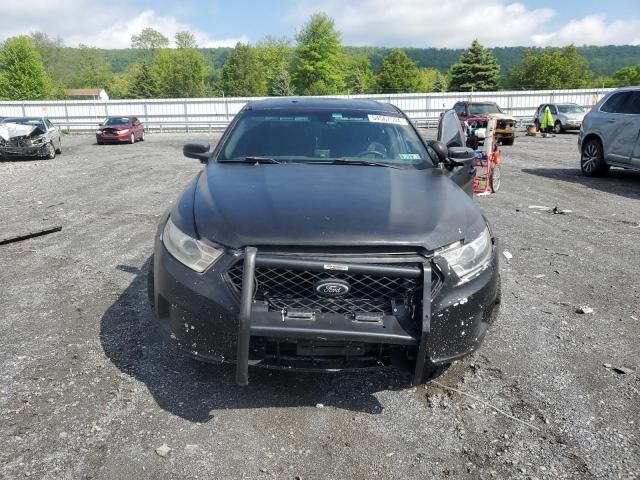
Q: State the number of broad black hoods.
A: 1